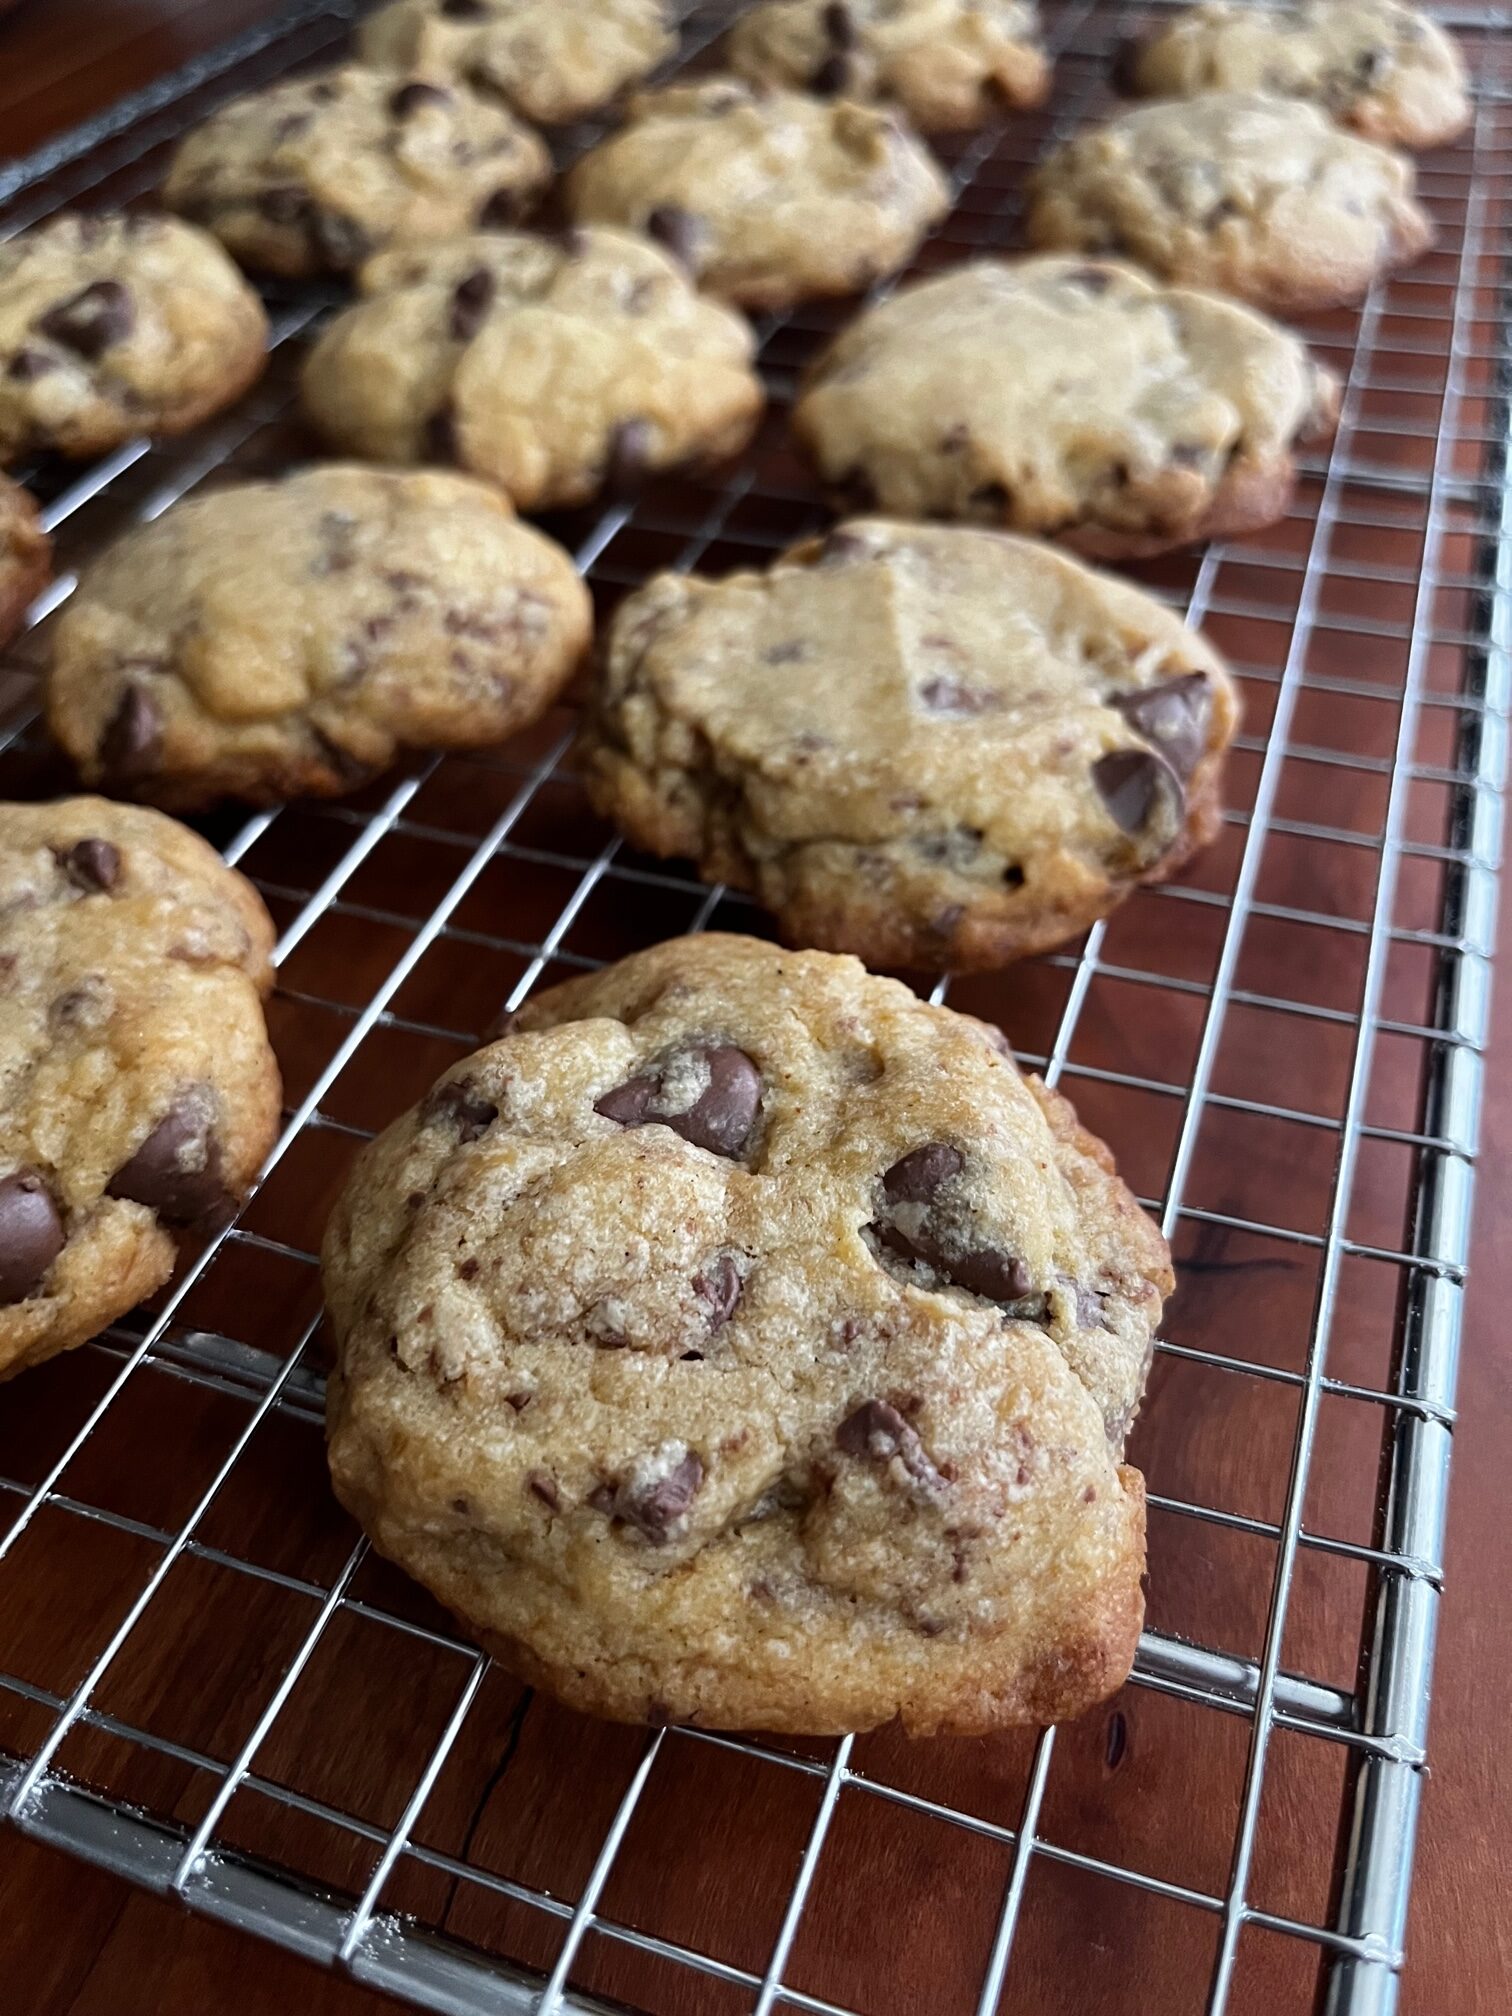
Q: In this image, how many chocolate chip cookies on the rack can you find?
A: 14